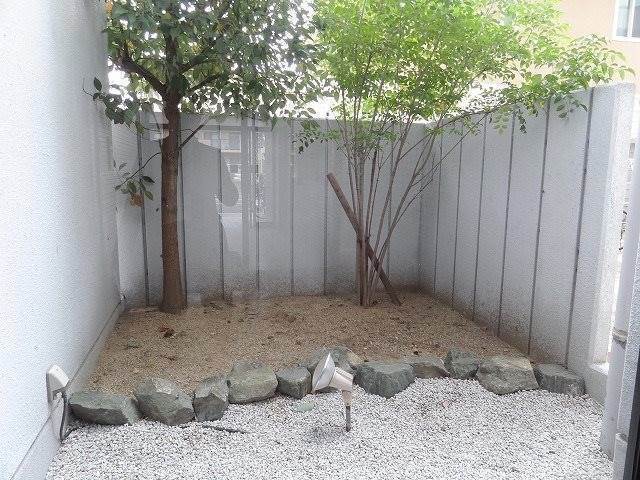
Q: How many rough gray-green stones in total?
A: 11